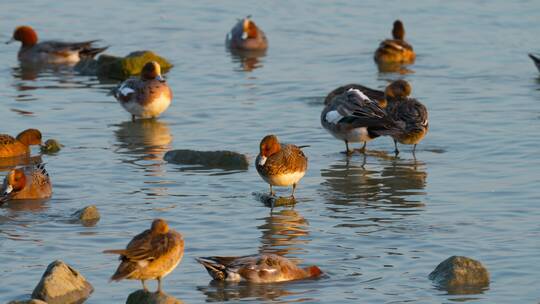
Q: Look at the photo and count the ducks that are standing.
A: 5